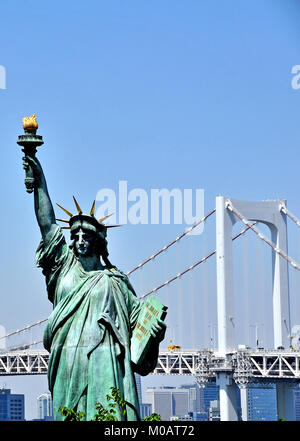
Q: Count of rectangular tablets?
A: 1